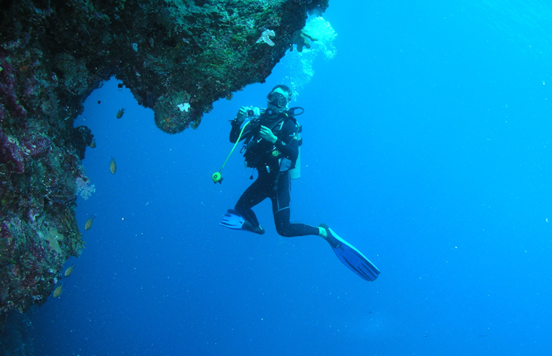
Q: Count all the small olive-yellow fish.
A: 6